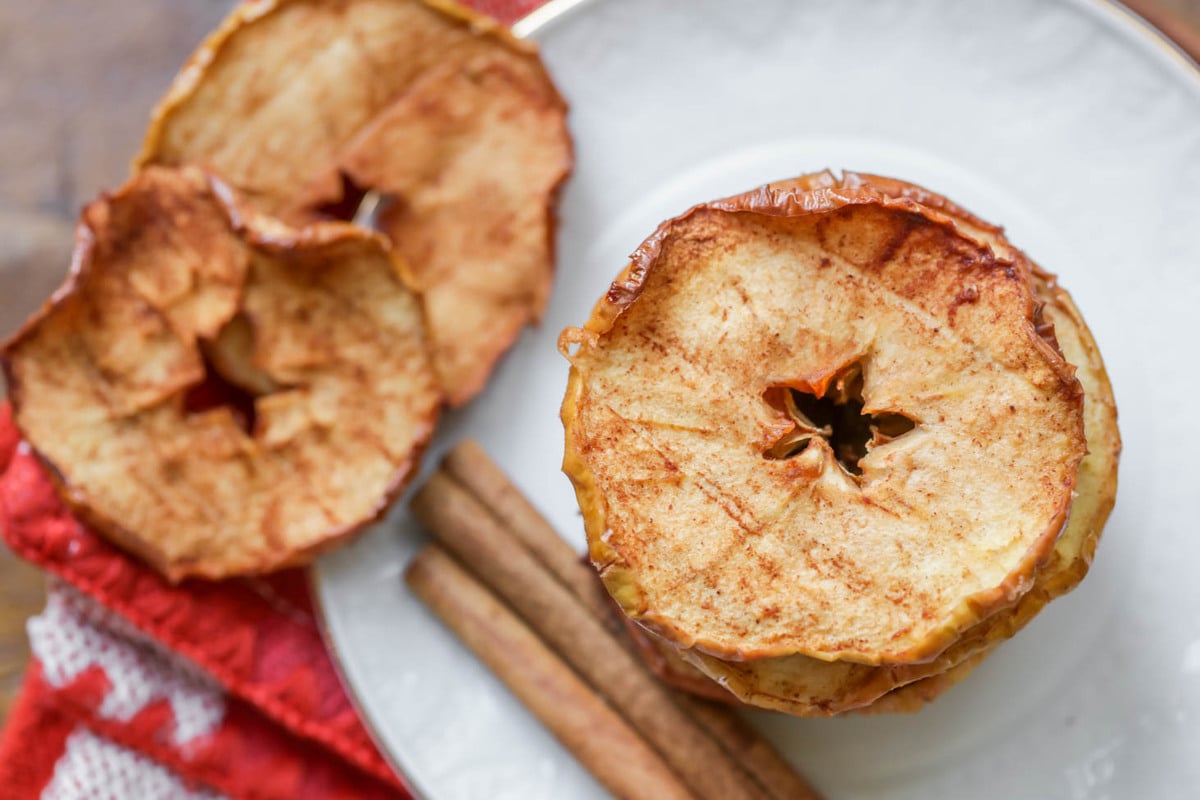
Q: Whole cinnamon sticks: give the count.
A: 3